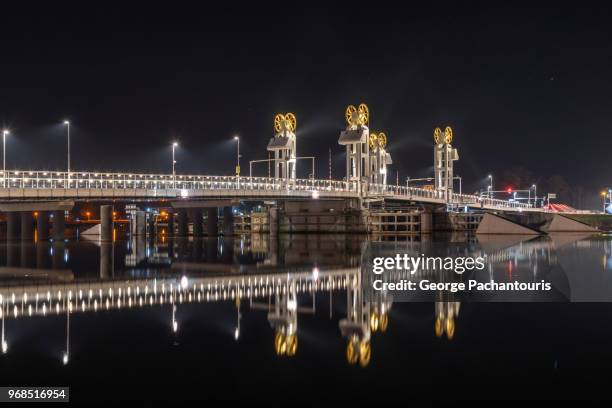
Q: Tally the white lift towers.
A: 4